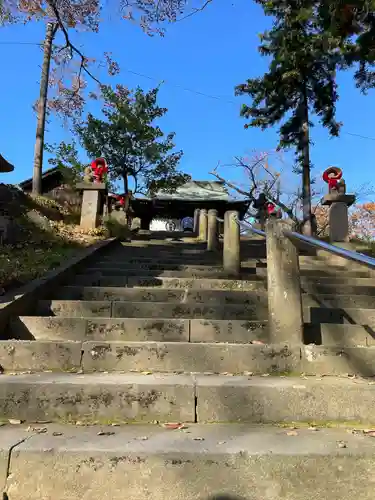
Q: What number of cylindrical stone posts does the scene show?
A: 5